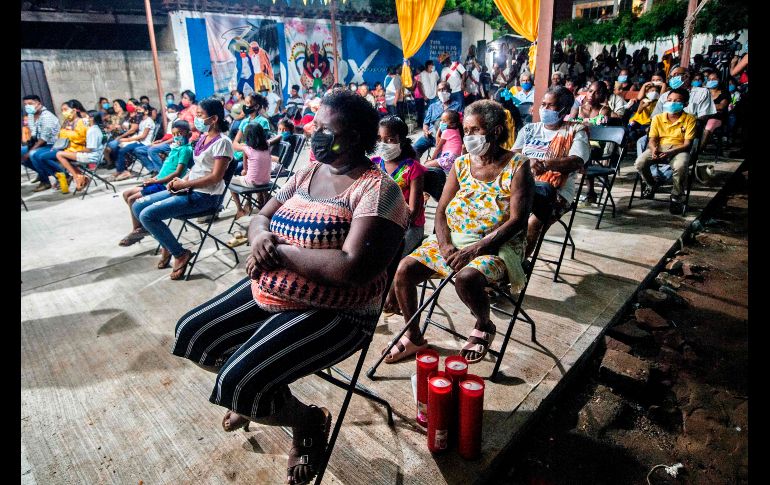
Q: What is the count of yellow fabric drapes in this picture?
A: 2